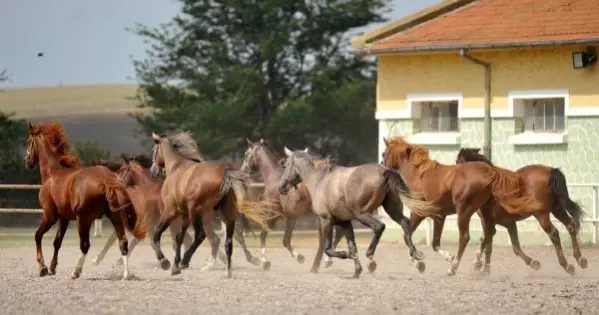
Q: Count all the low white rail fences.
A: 1